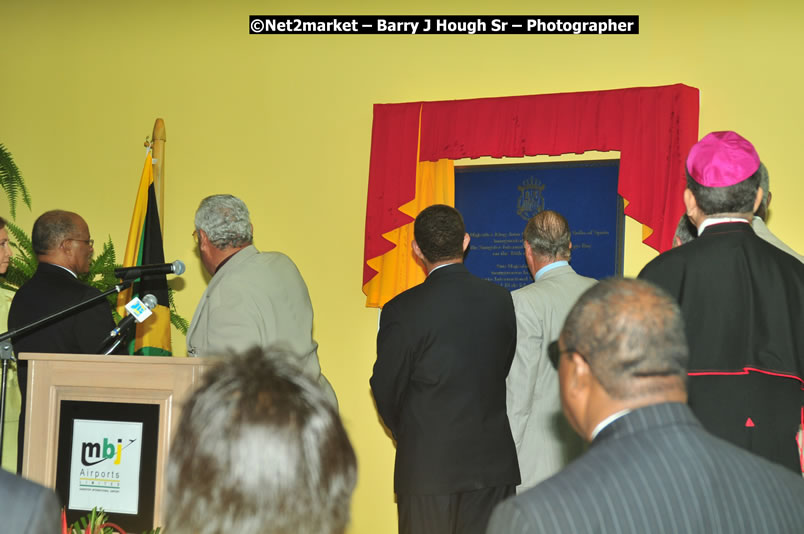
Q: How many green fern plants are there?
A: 2